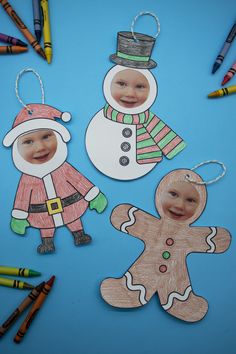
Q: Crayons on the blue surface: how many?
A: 12